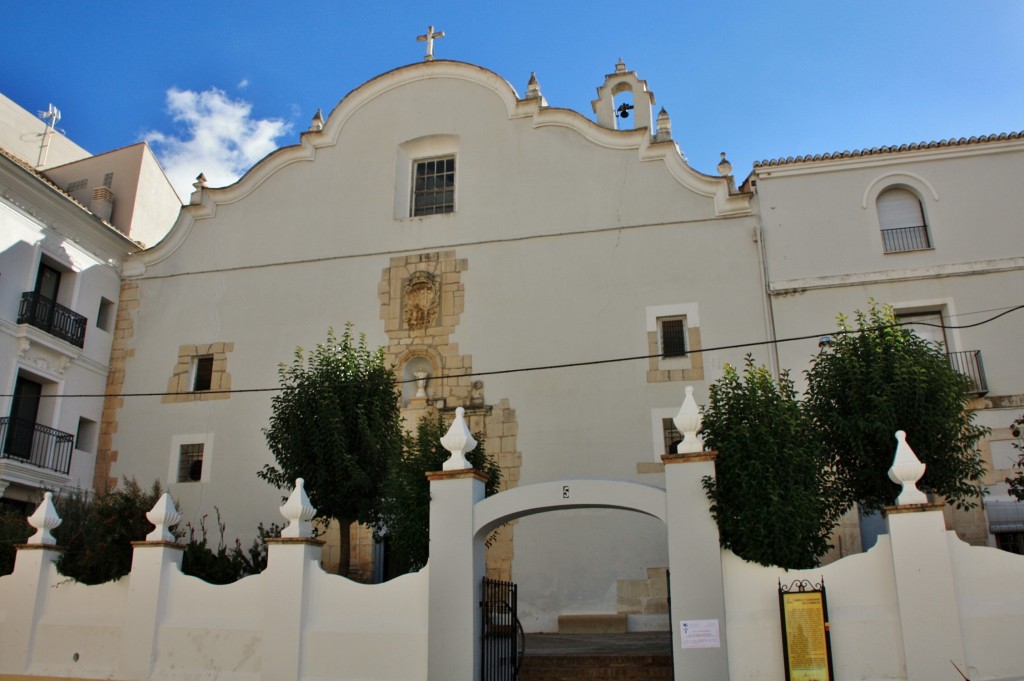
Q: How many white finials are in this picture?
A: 6